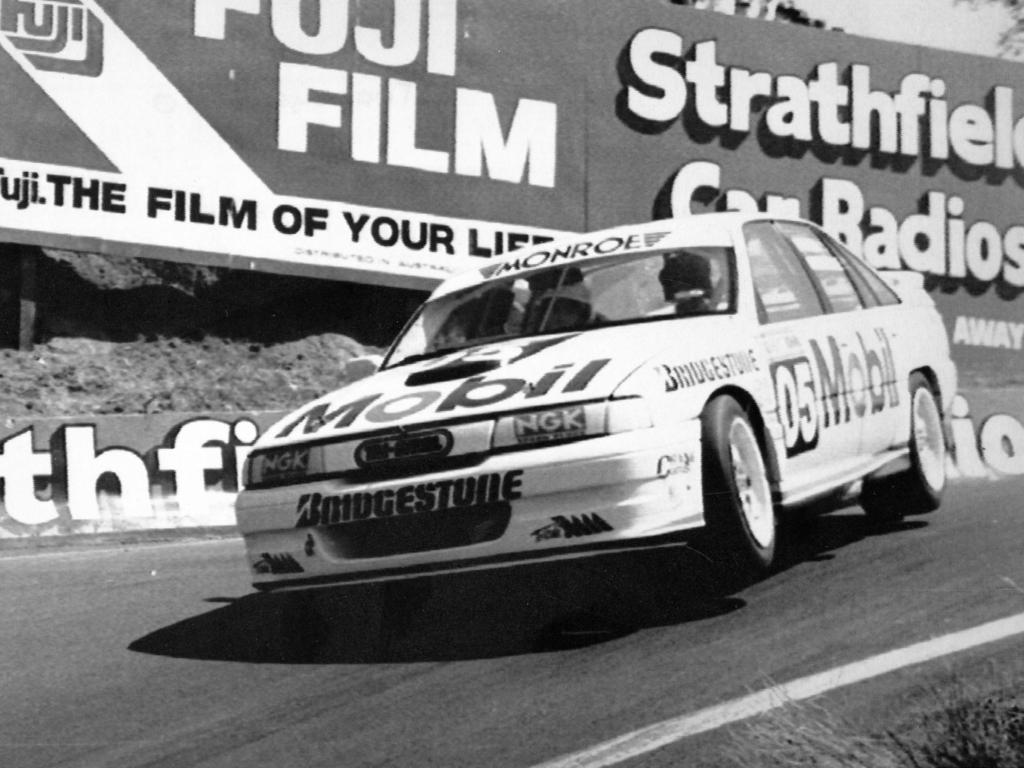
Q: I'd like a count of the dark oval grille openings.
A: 1